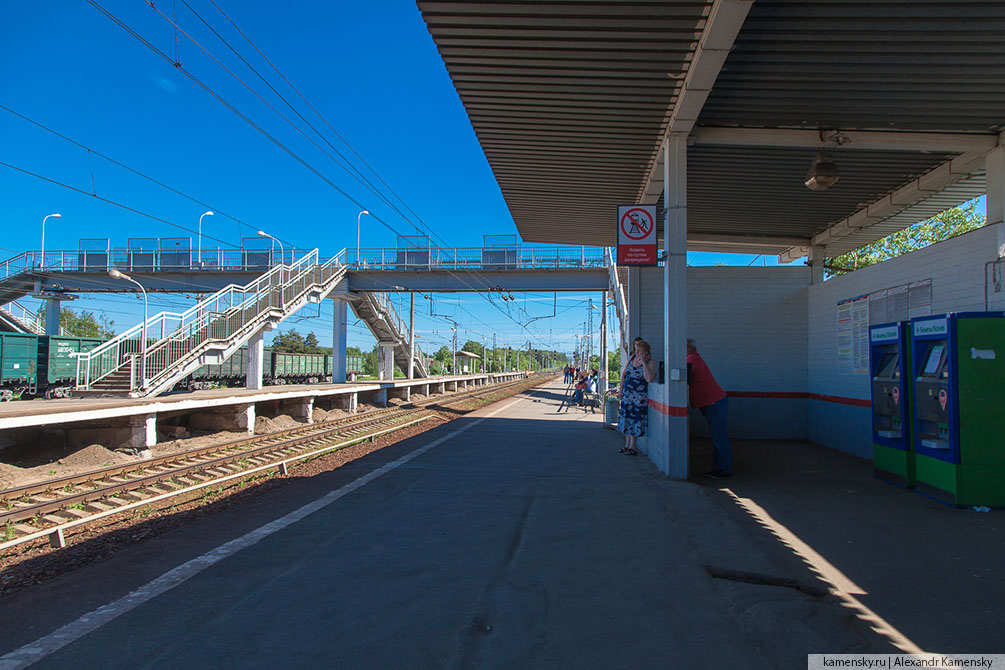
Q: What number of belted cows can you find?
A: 0